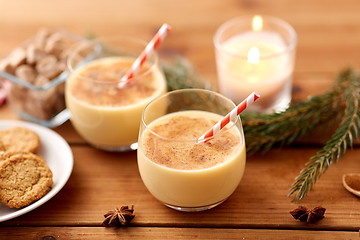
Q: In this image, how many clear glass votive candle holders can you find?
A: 1